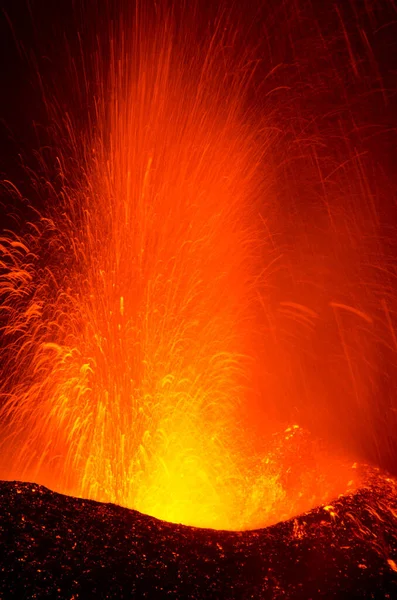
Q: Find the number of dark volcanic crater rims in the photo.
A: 1